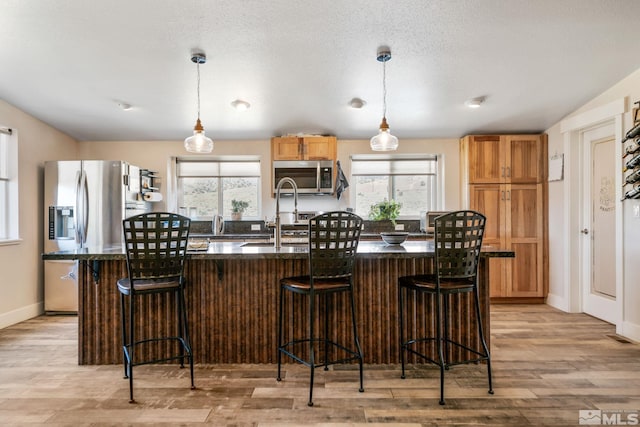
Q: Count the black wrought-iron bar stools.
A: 3